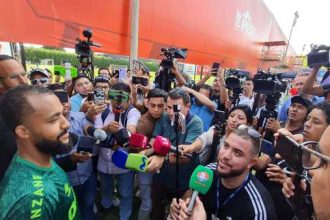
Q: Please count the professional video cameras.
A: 5